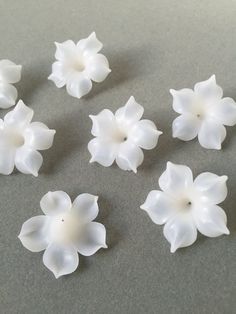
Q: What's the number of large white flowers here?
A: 7